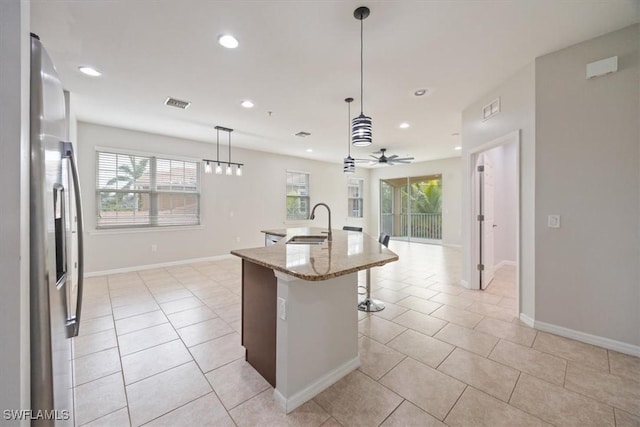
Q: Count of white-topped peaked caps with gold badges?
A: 0